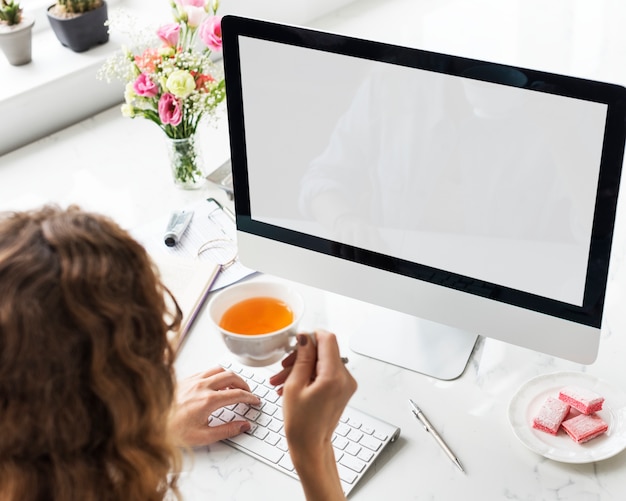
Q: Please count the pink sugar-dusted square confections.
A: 3